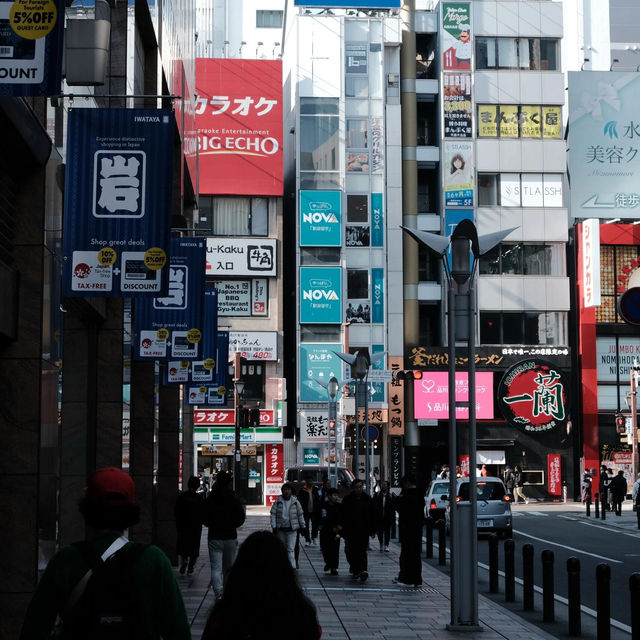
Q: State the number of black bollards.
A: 12